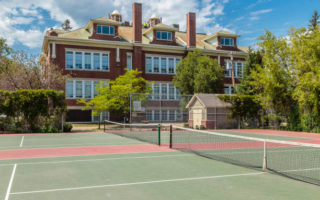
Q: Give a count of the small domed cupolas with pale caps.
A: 2